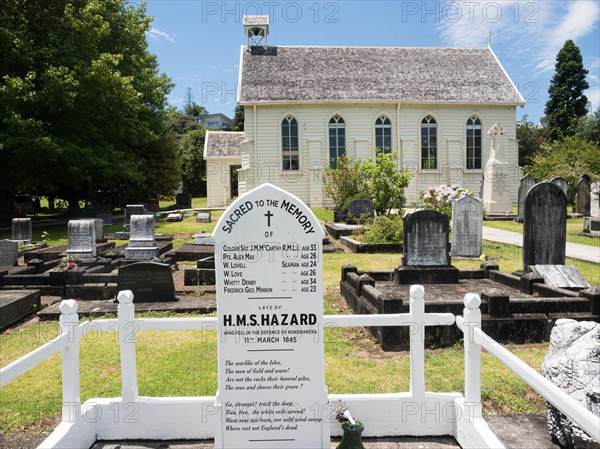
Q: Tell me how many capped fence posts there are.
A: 4